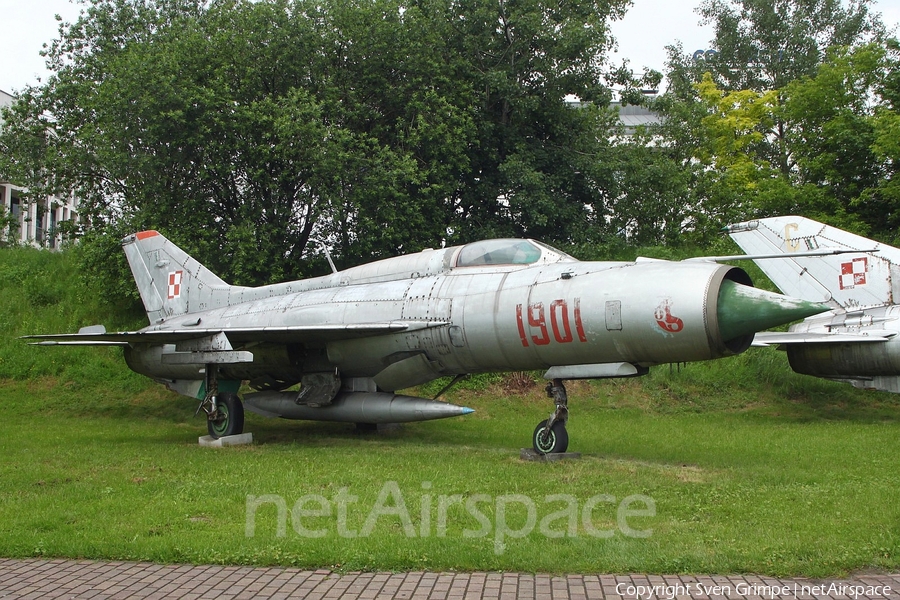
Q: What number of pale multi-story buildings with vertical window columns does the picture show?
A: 1